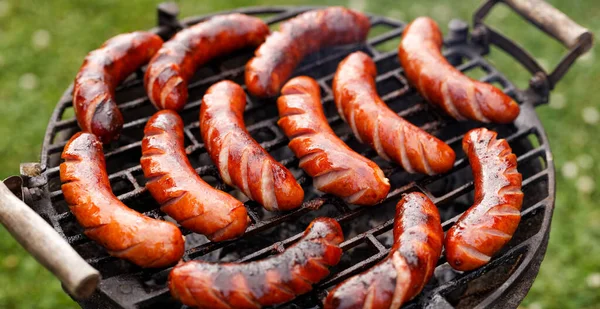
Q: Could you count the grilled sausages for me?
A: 12